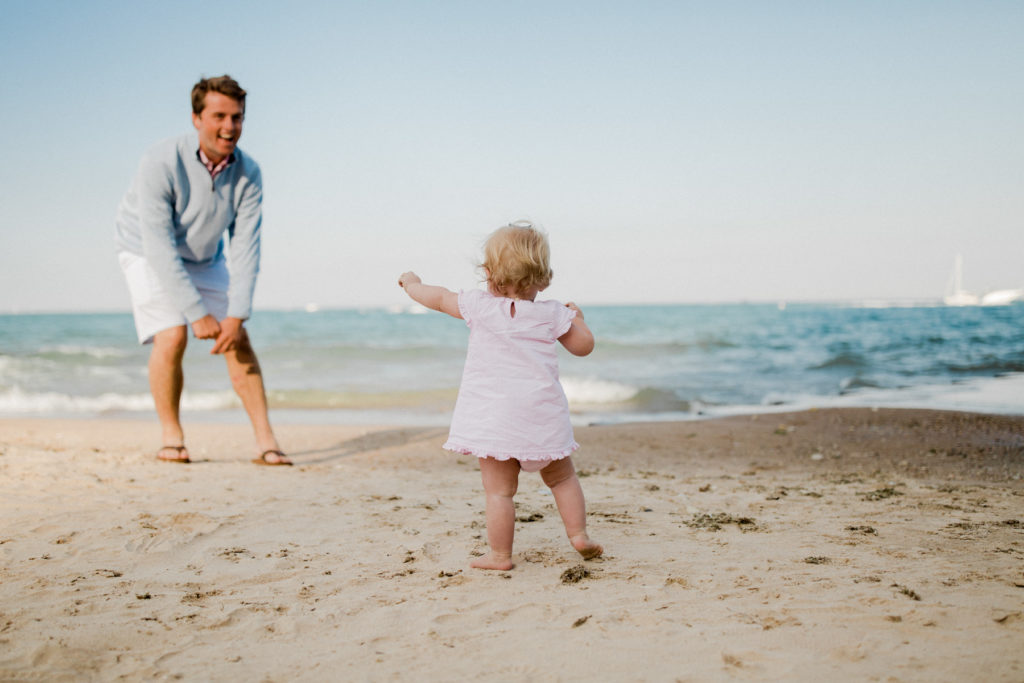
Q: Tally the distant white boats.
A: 2